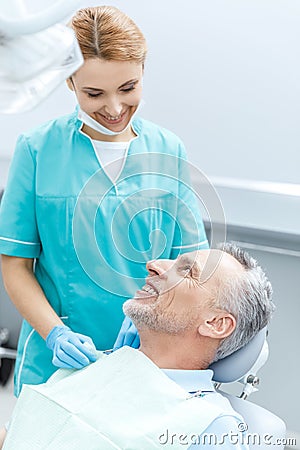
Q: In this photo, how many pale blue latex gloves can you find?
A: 2